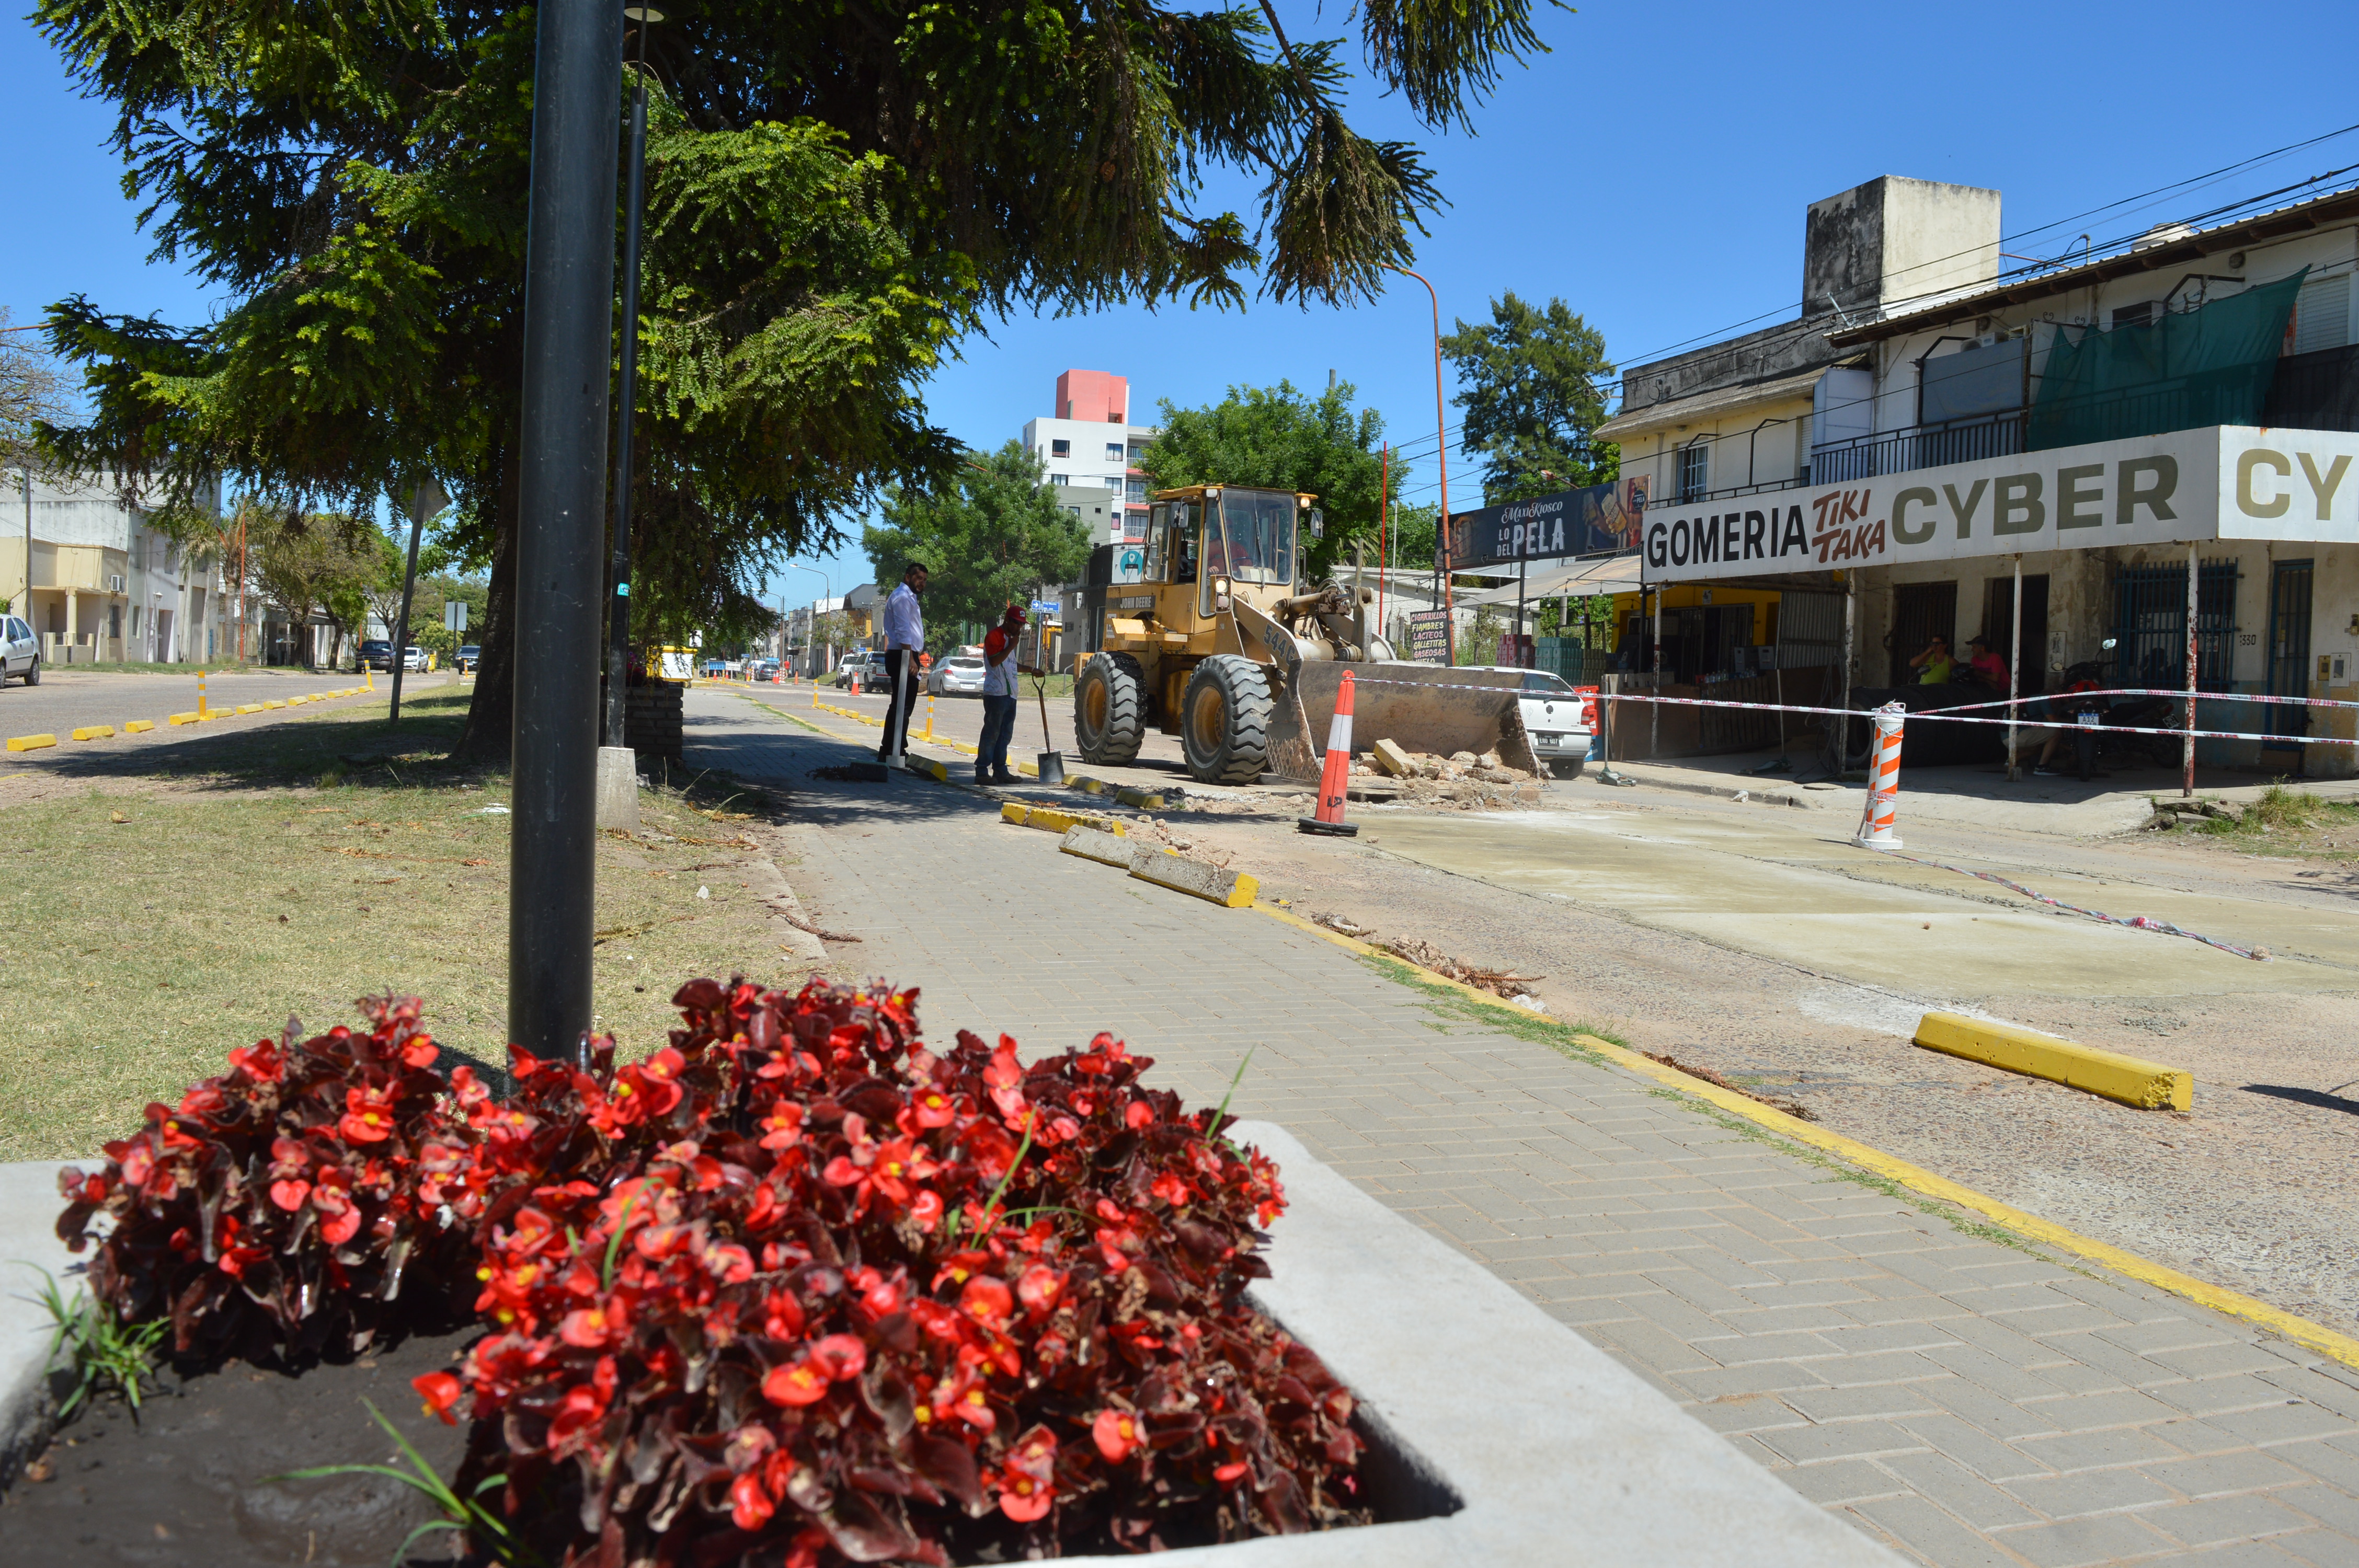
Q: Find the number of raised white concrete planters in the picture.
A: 1